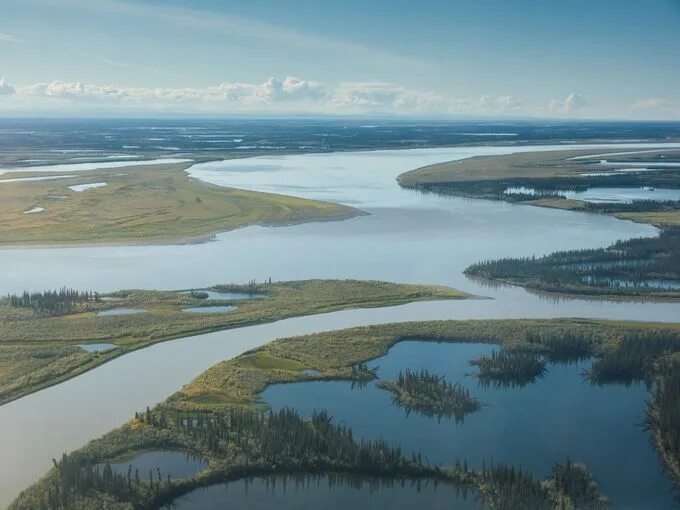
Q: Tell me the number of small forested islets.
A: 2